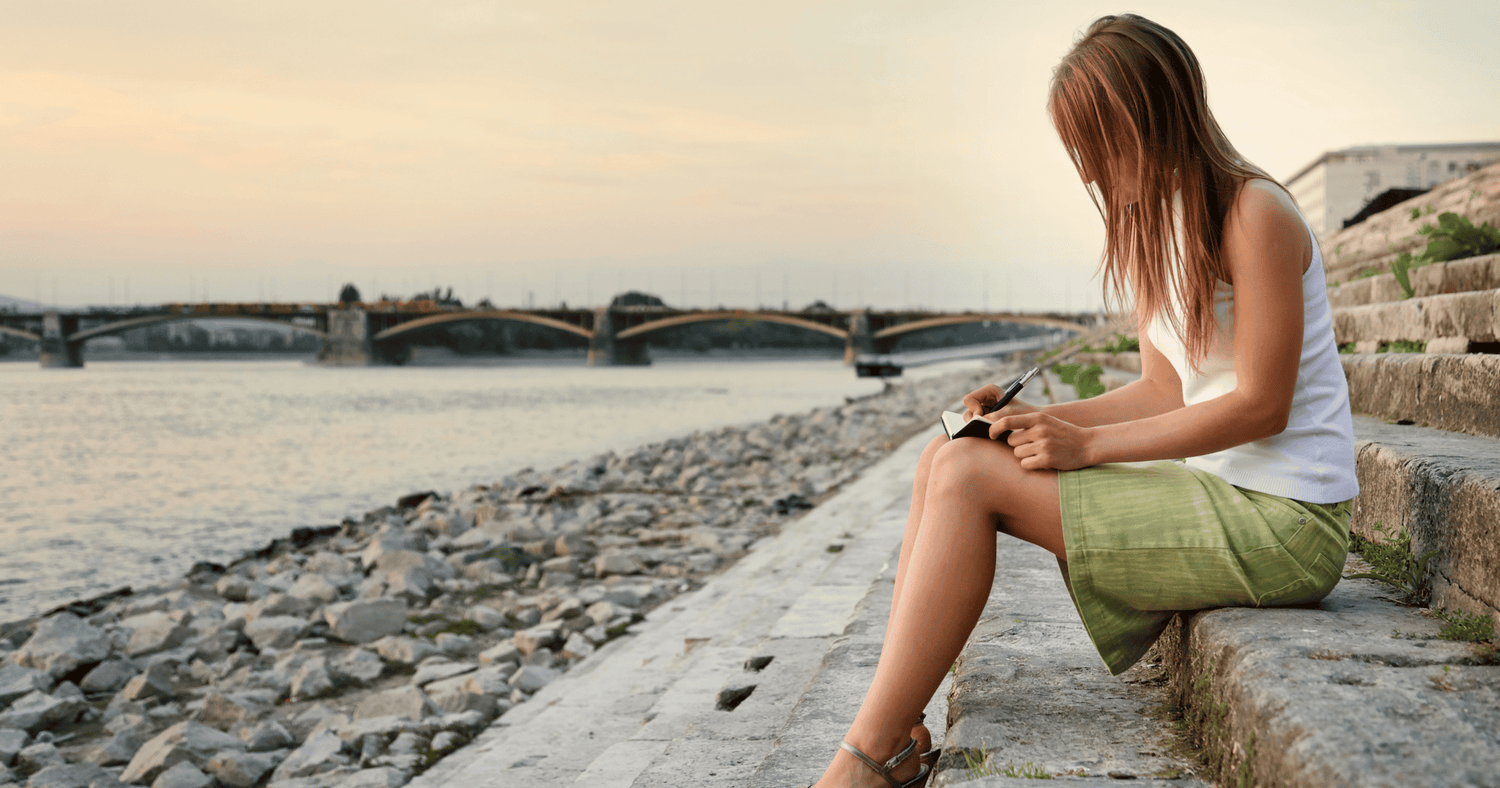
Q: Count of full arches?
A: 4